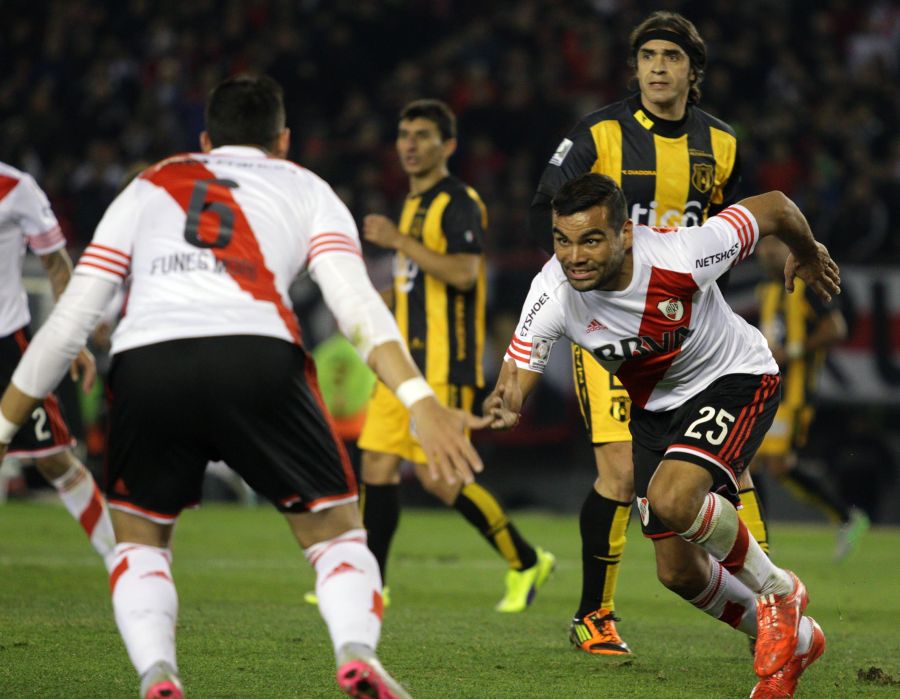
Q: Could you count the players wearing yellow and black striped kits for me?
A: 3